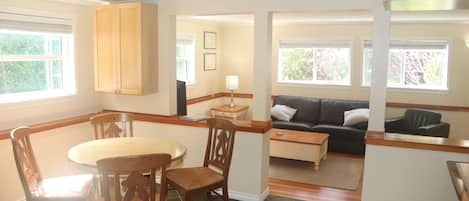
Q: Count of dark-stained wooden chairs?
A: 4